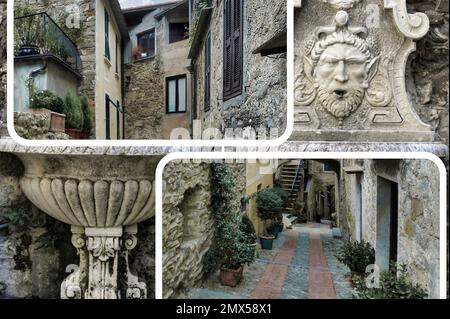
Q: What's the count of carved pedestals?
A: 1